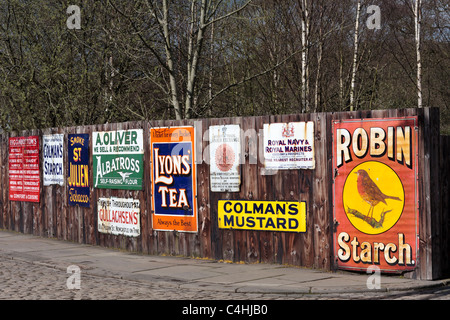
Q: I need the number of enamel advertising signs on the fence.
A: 10